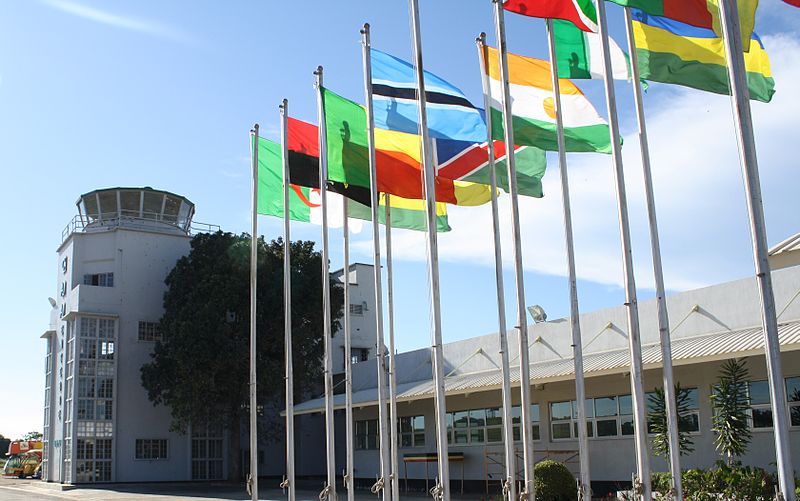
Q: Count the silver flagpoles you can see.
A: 13